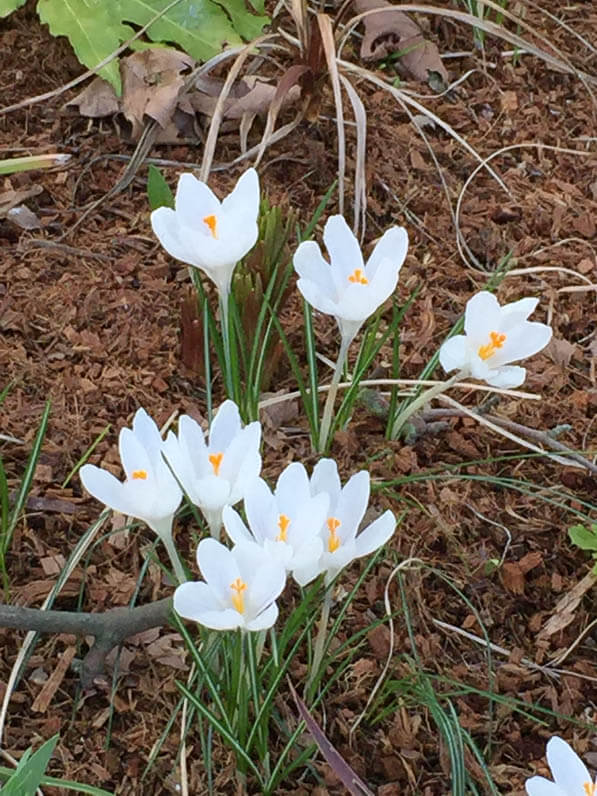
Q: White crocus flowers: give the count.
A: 9